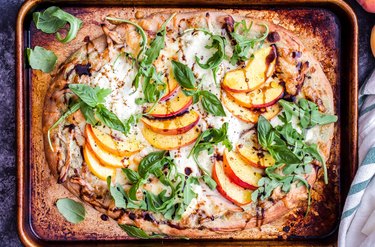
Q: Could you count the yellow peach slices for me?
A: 13